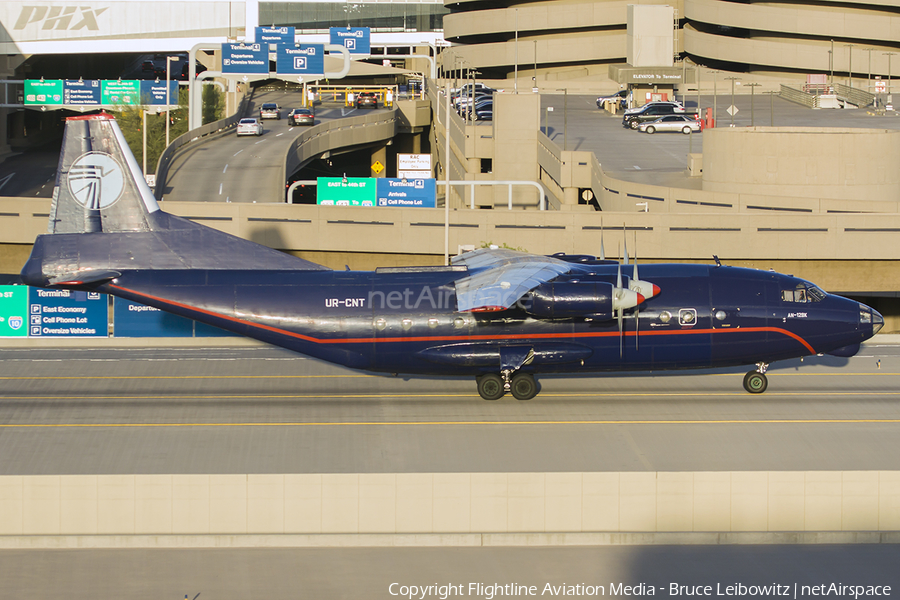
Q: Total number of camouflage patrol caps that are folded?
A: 0